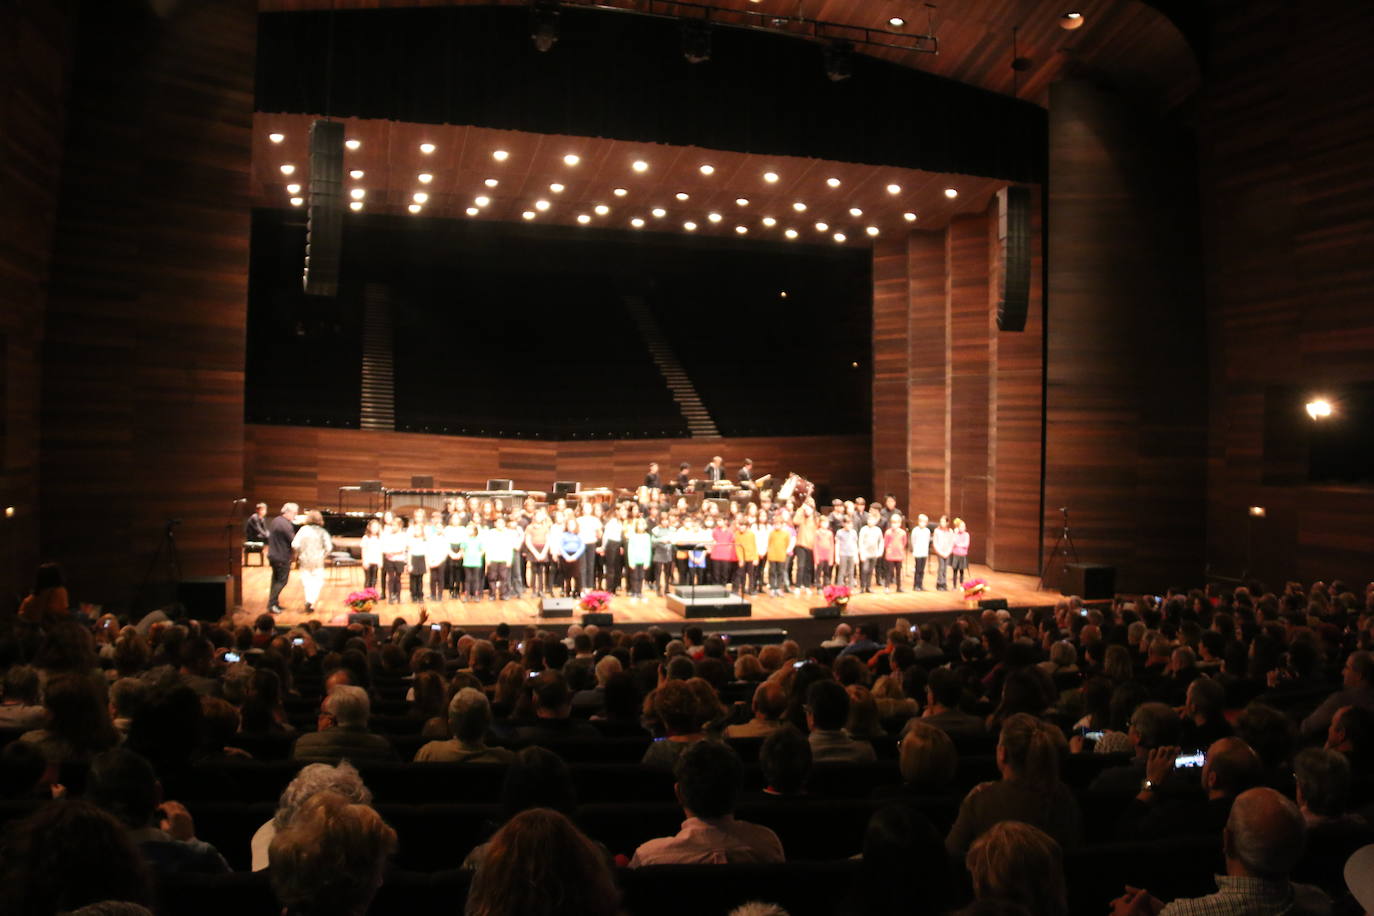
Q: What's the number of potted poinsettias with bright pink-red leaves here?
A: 4